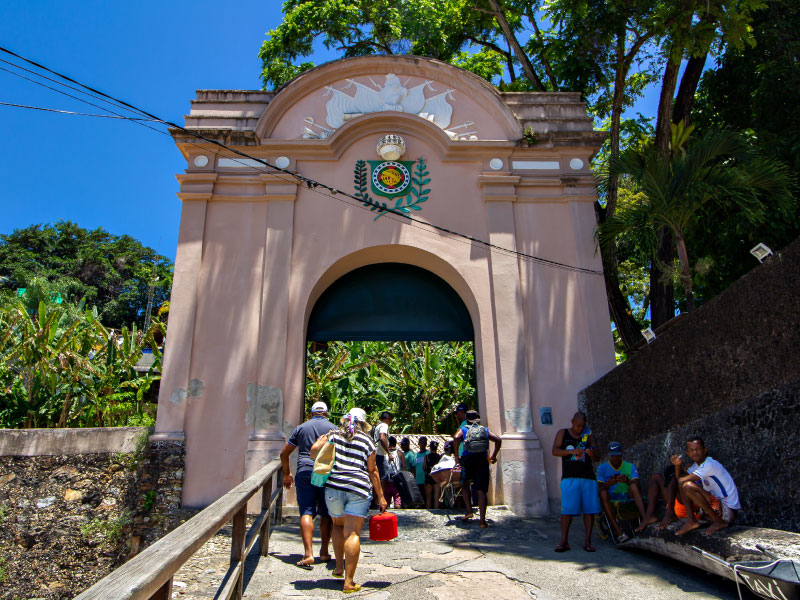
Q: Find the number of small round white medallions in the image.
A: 4